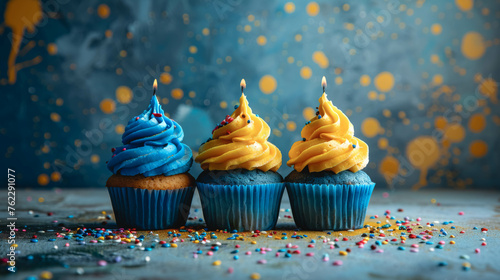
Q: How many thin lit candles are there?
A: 3